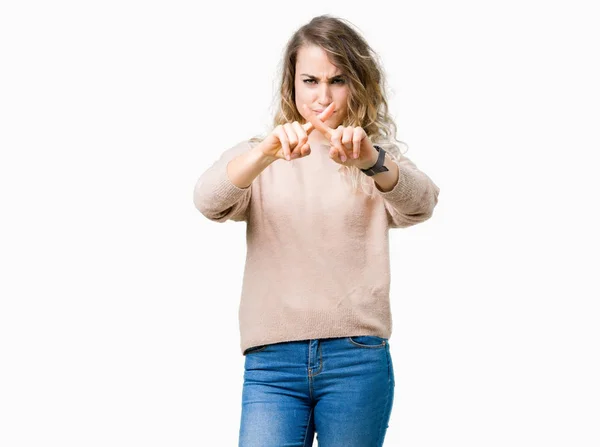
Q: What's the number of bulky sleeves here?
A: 2